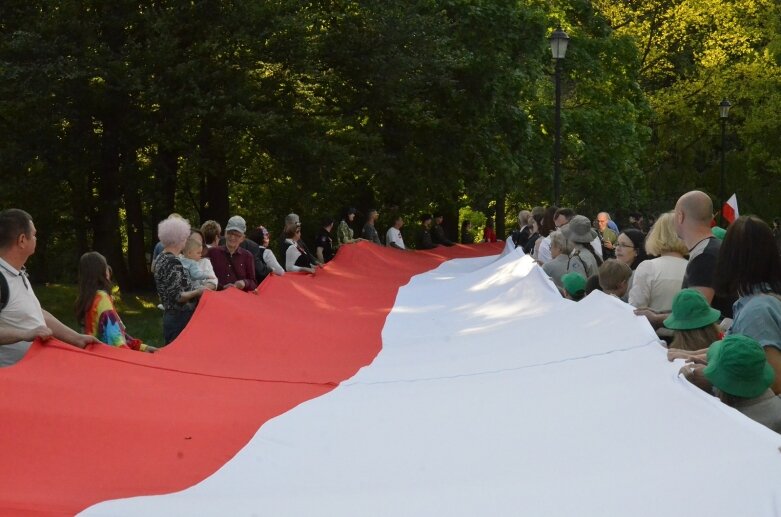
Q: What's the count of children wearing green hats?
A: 3